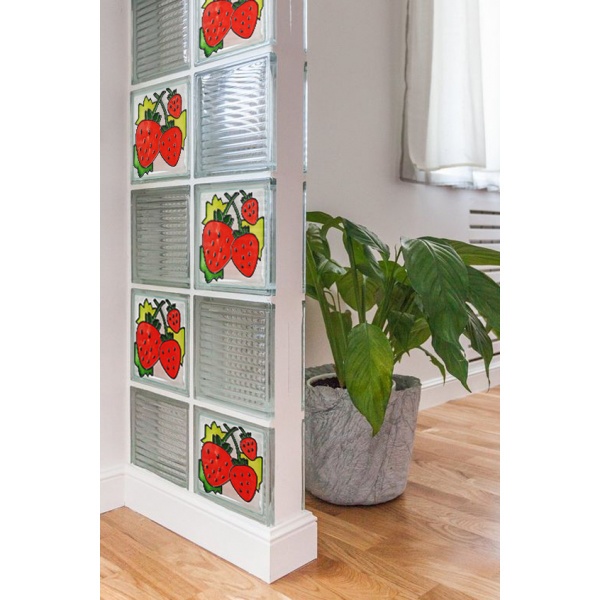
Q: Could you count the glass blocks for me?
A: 10